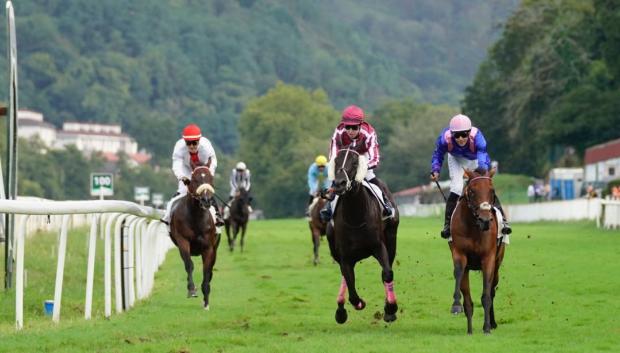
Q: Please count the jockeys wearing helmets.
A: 5